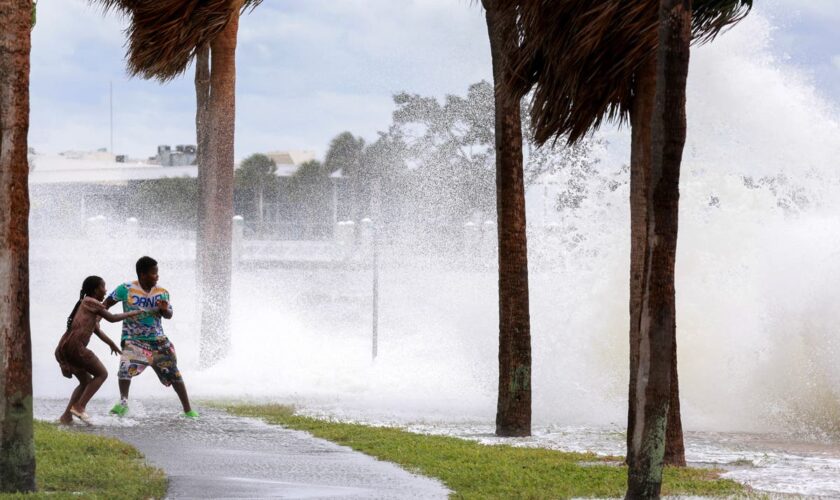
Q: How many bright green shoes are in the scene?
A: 2